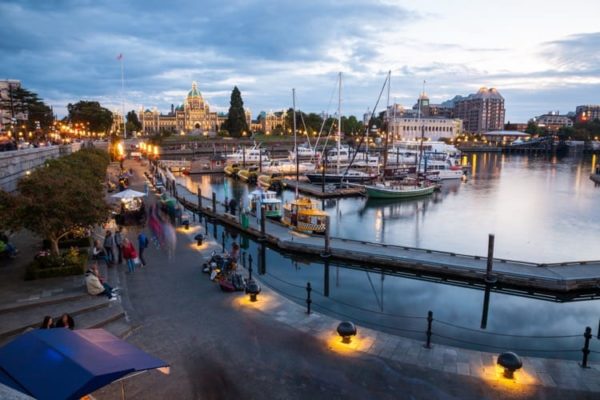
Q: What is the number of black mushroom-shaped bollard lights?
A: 5